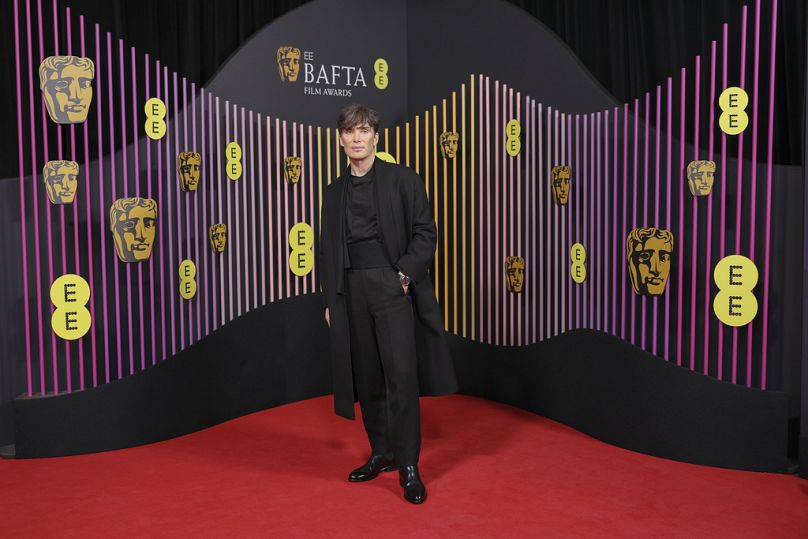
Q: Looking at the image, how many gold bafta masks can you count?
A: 12